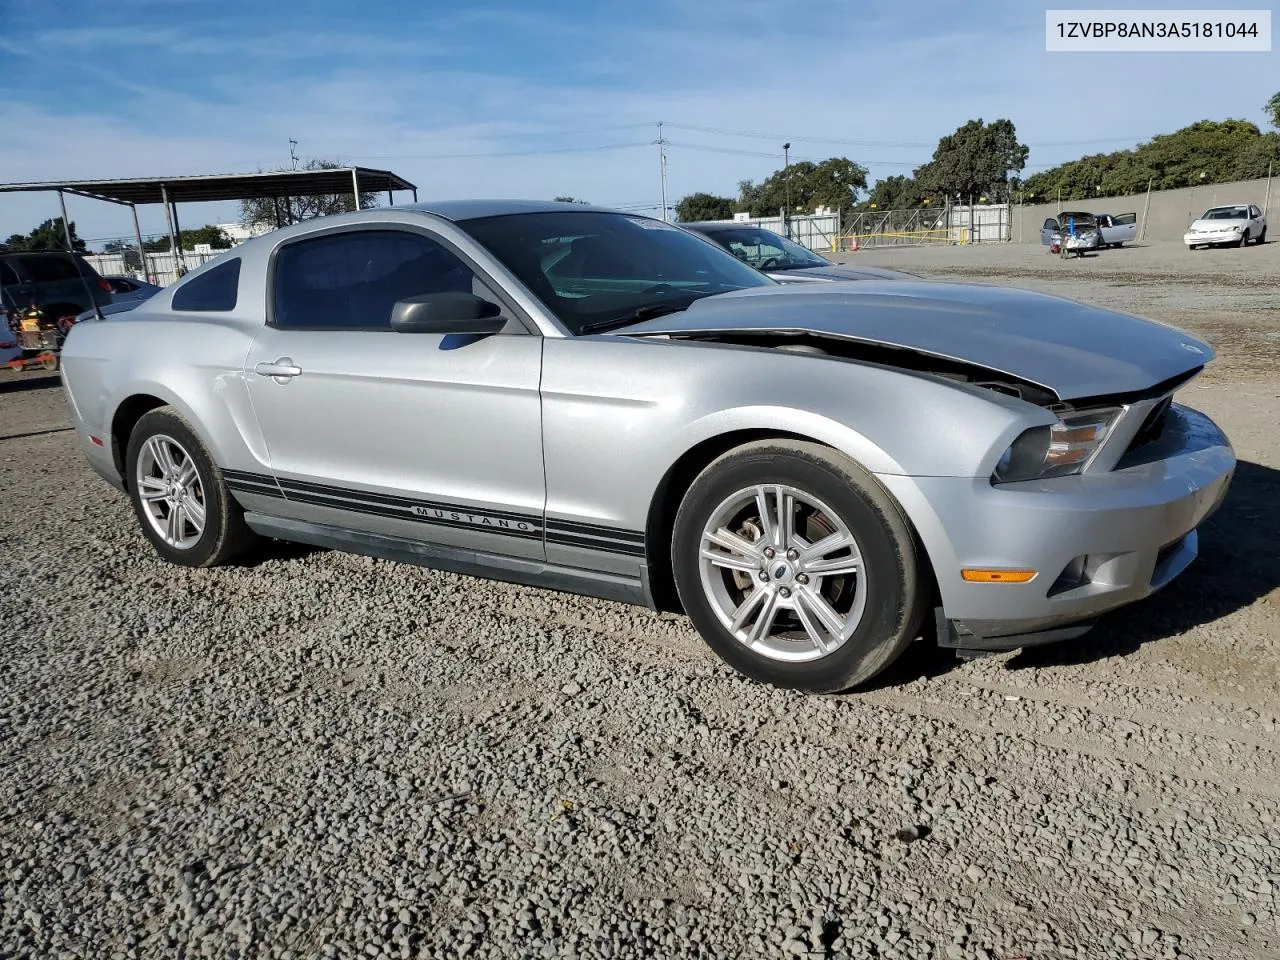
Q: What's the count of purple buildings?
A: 0